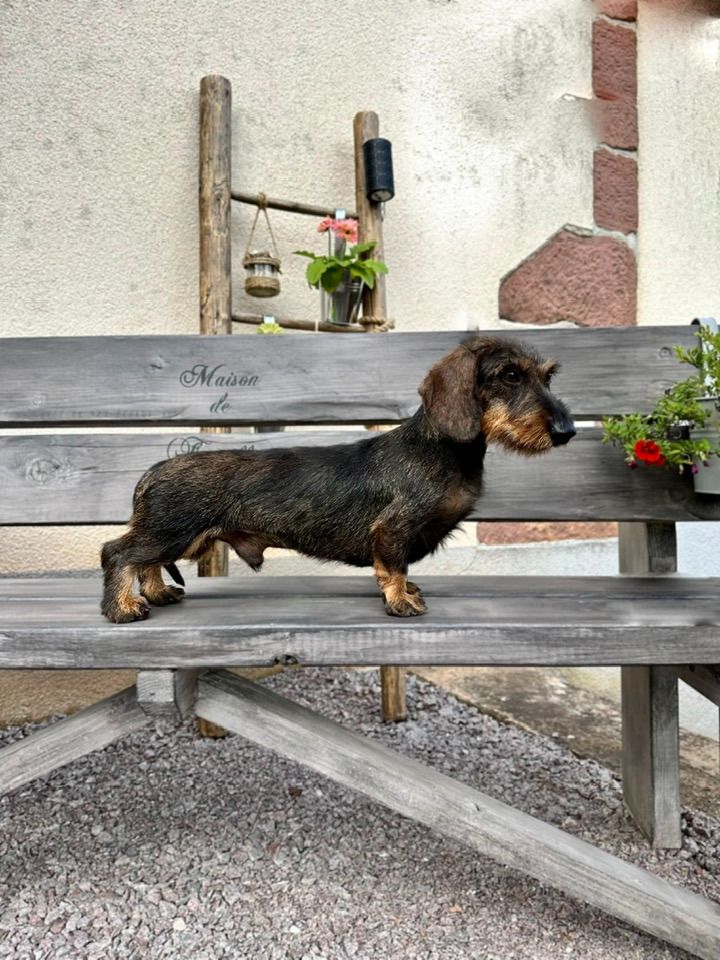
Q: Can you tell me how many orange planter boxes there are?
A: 0